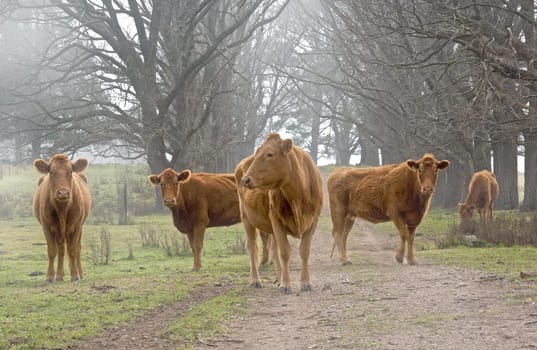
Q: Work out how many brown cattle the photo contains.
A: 5